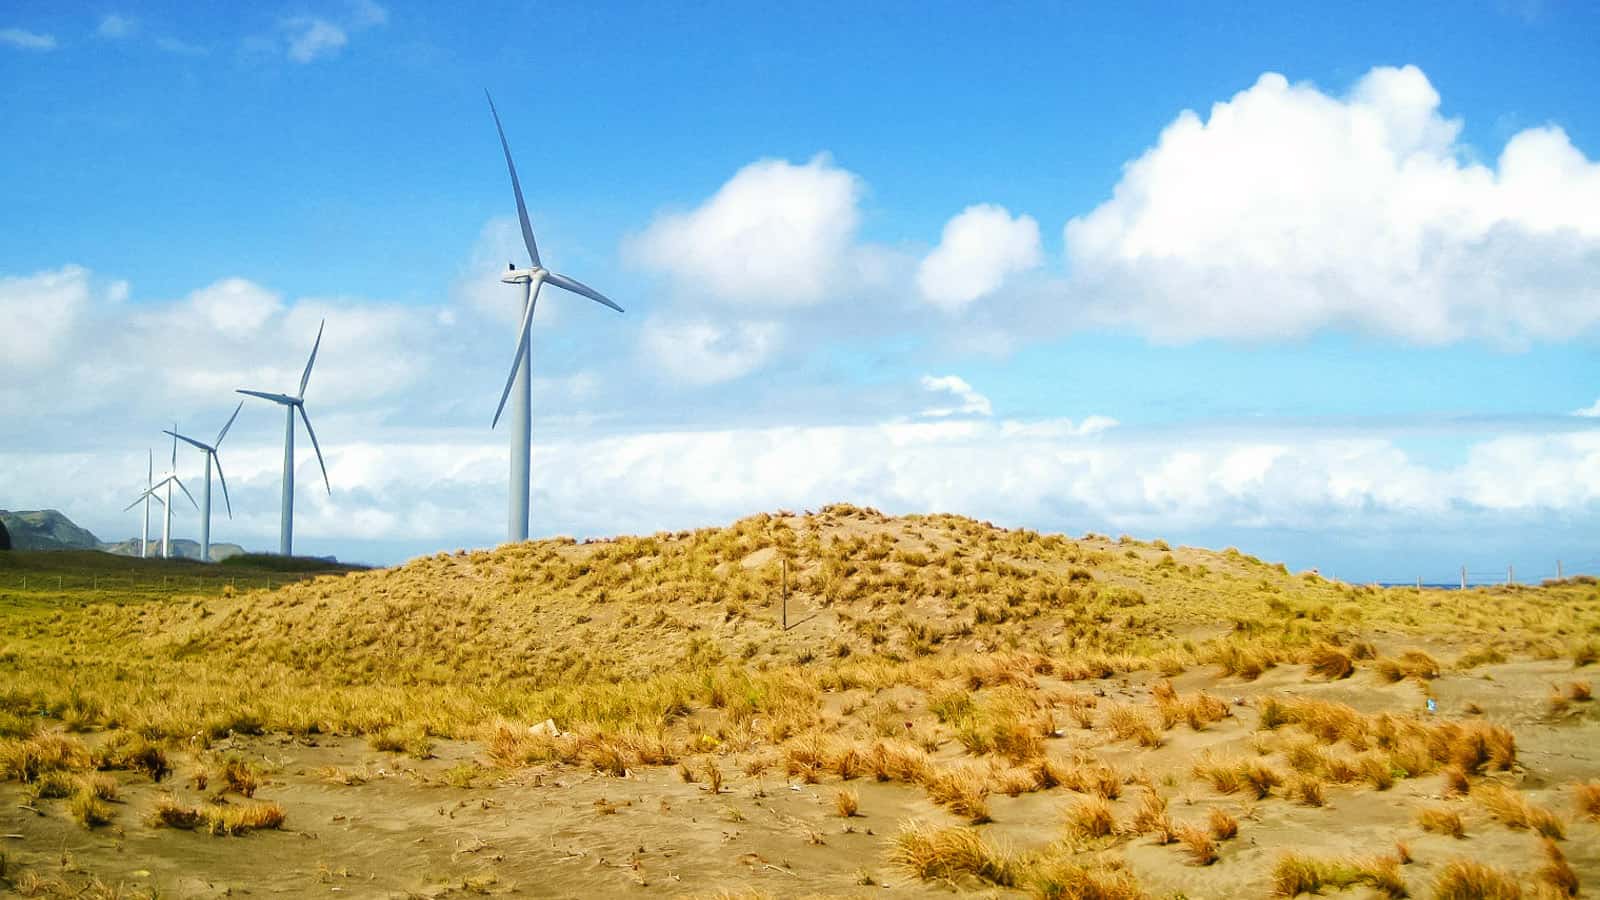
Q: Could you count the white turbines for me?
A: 5